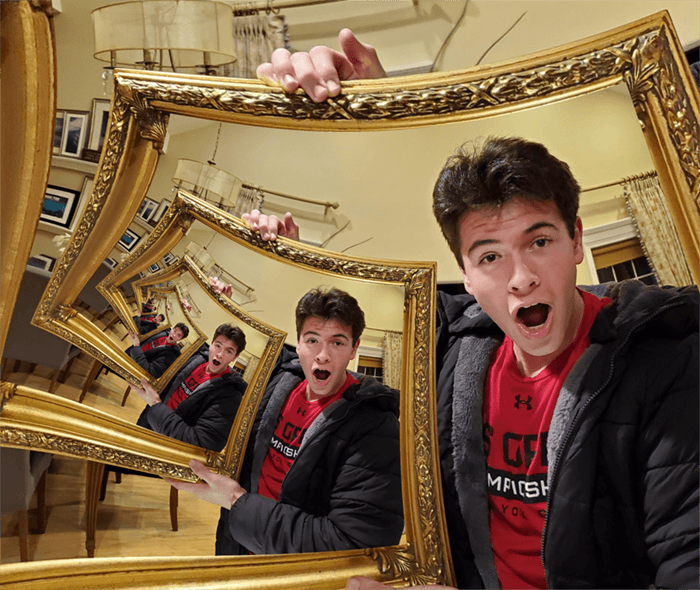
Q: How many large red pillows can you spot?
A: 0